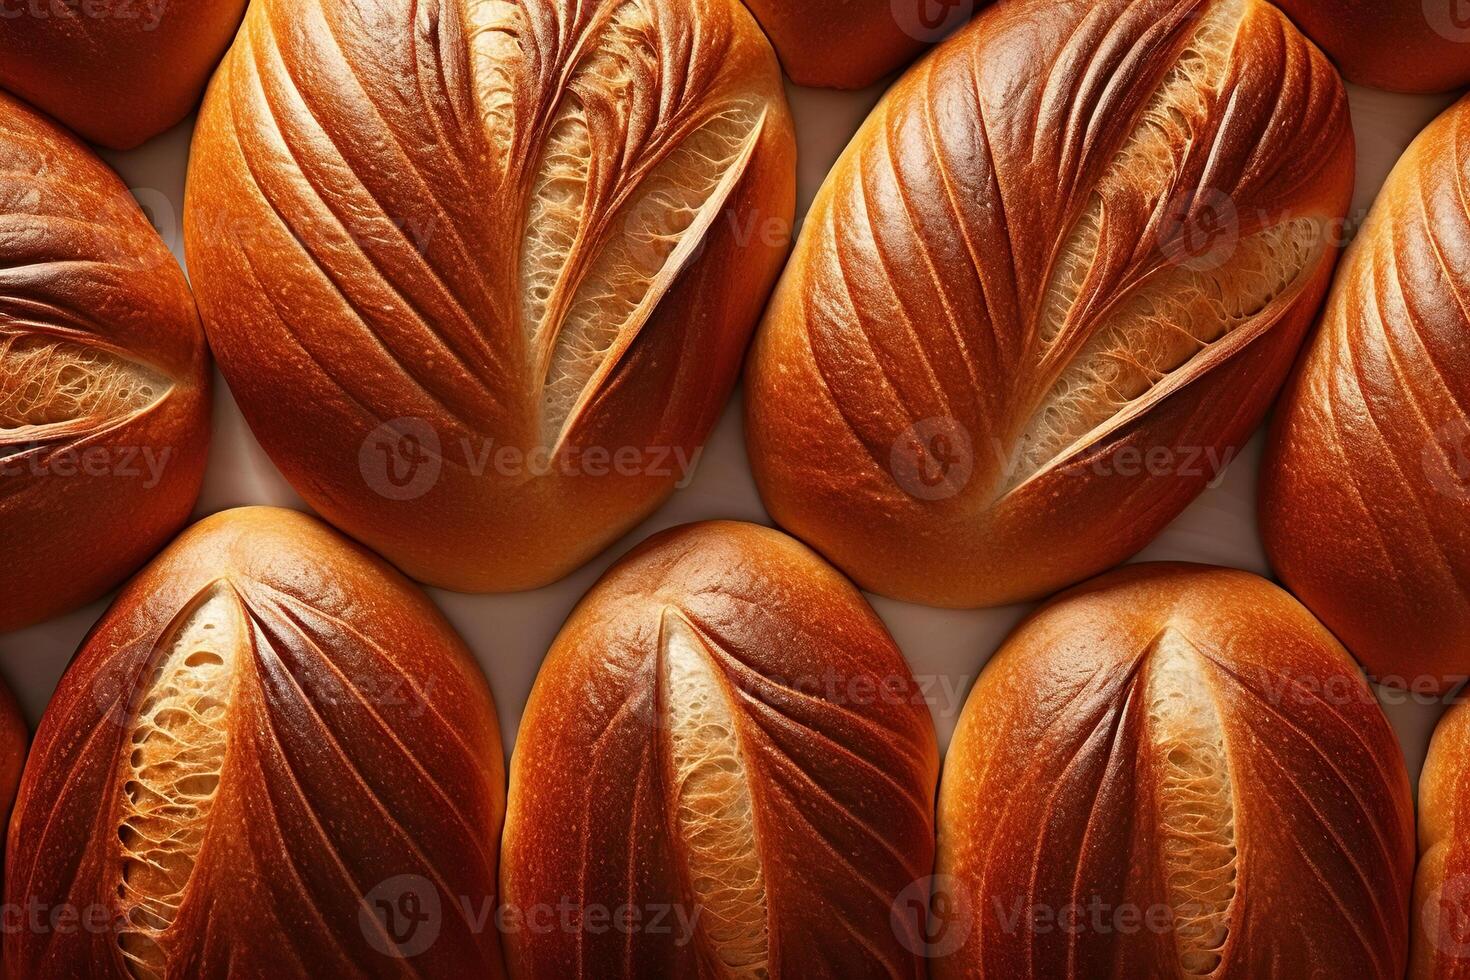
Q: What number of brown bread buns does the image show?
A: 12